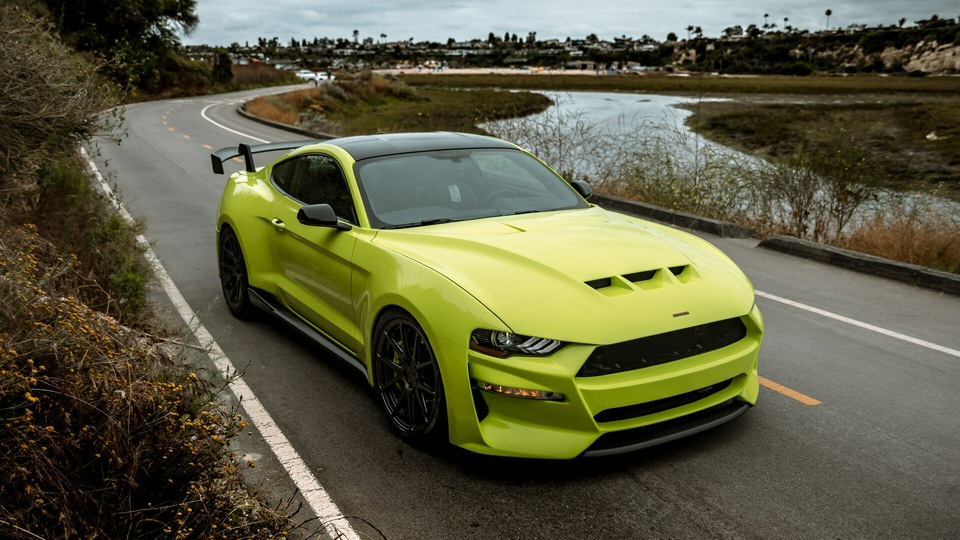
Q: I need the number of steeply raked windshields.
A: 1